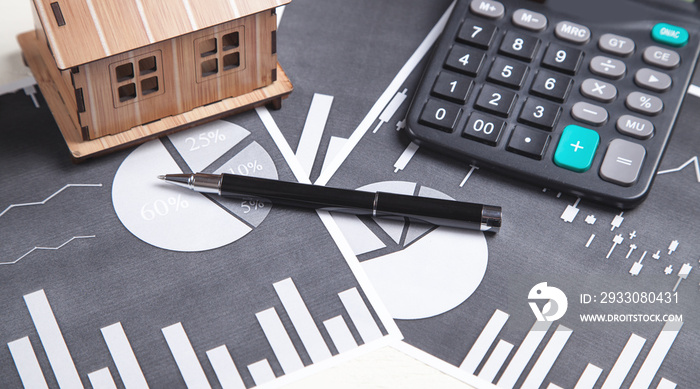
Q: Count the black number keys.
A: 11